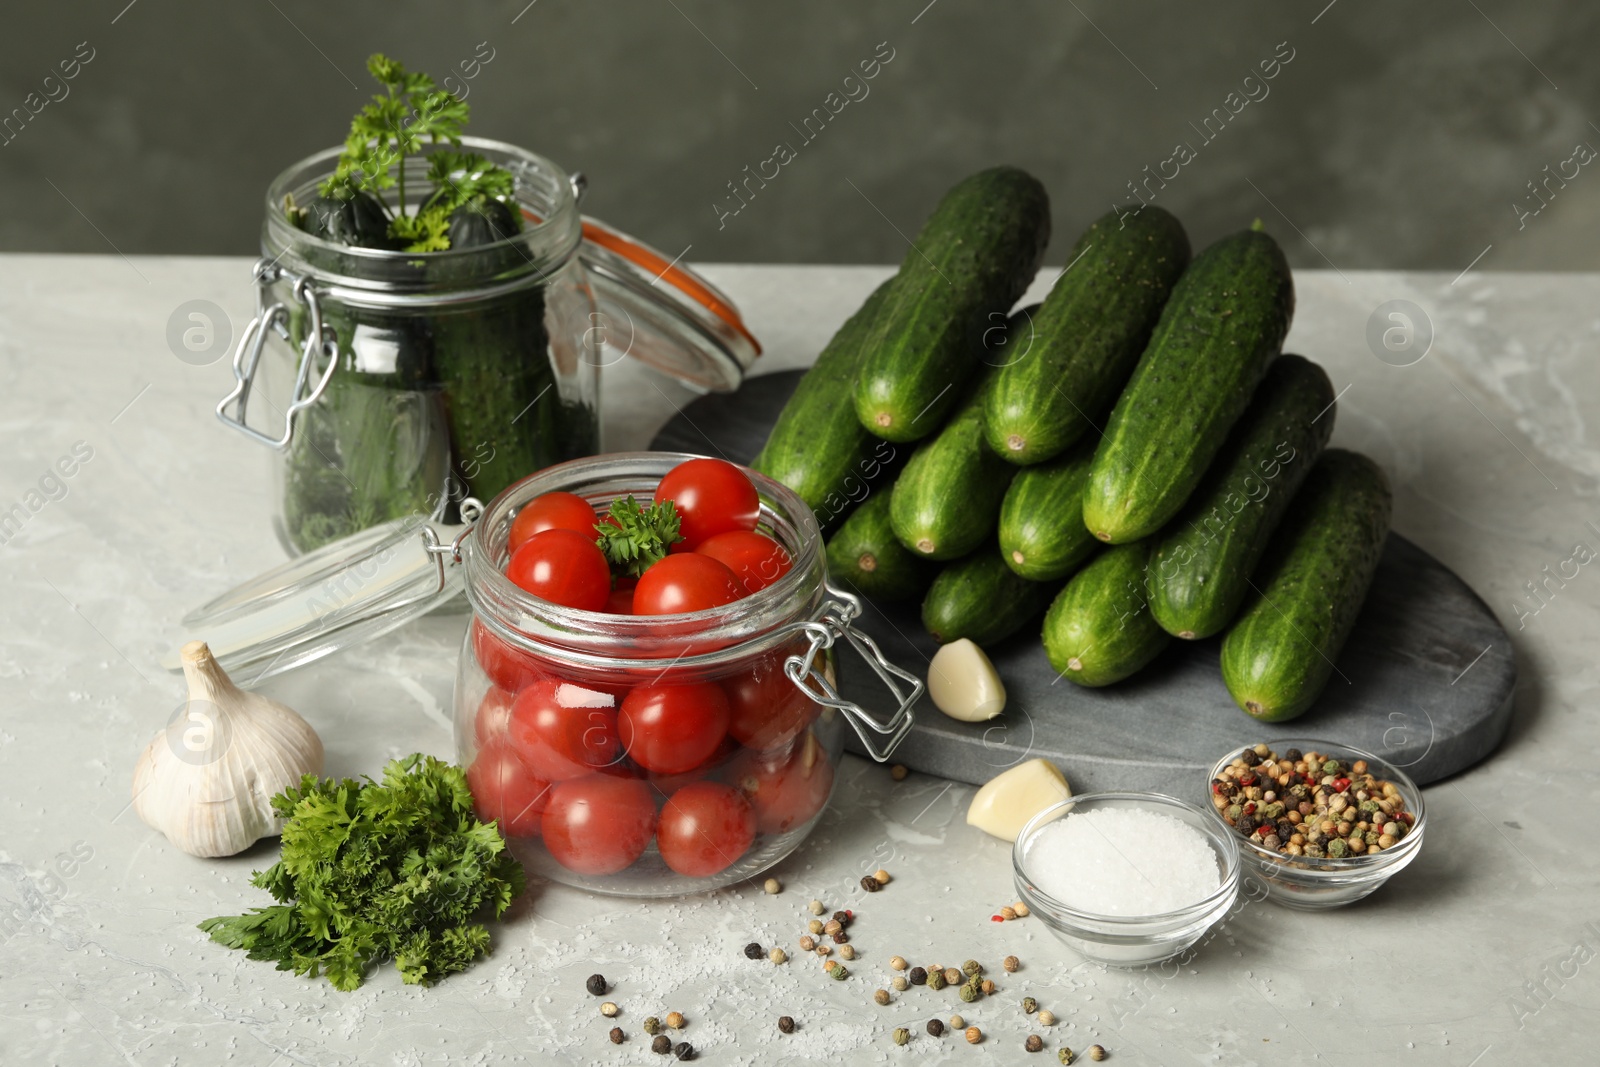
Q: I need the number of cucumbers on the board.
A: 11